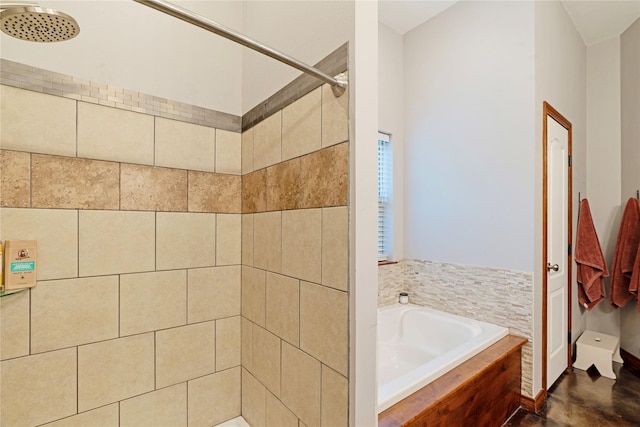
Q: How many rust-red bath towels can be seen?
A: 2